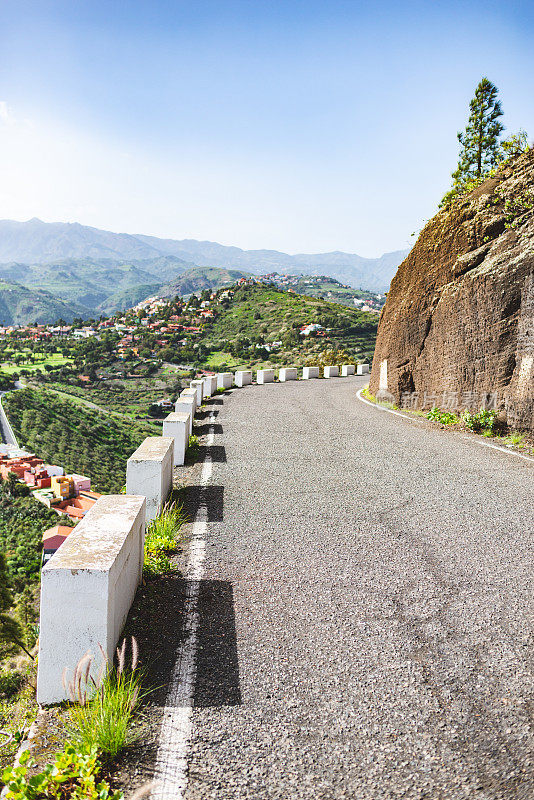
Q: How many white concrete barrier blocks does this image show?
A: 15